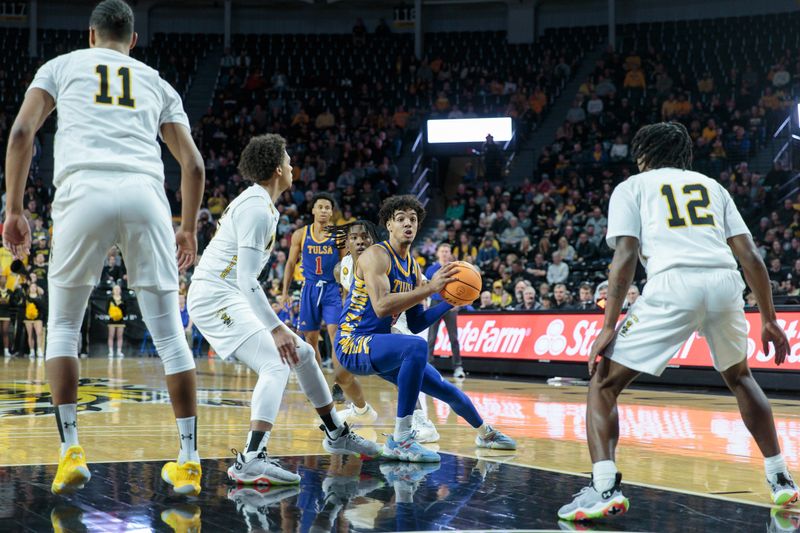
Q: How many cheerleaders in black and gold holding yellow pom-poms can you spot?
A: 2